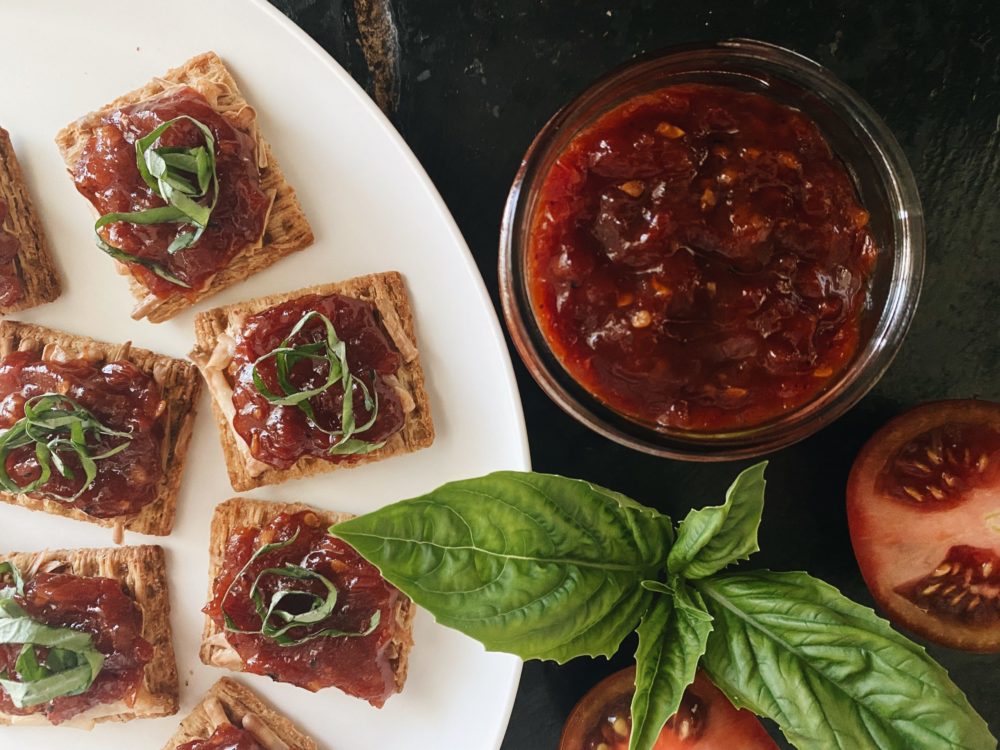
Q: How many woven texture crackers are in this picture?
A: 7